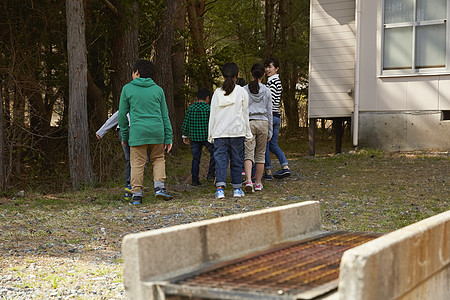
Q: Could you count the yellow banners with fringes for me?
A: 0